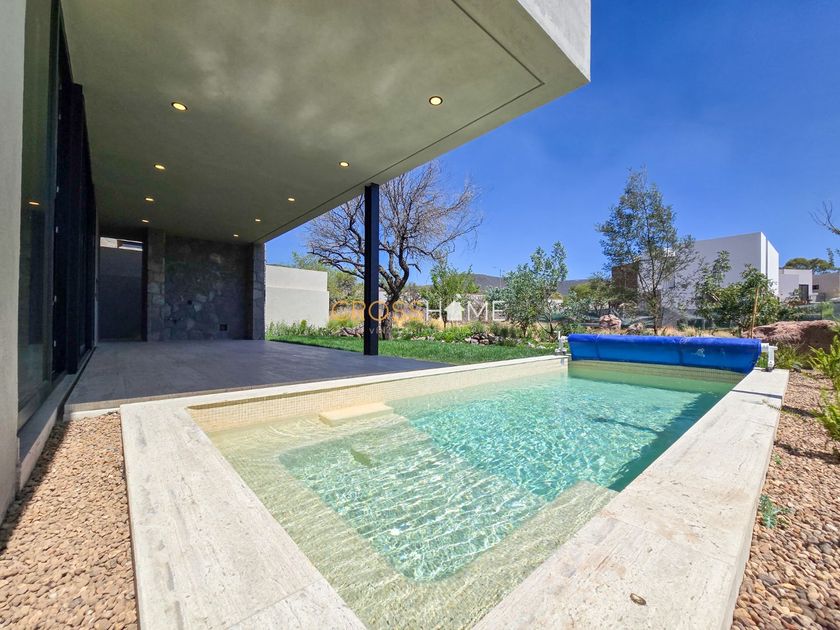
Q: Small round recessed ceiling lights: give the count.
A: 9